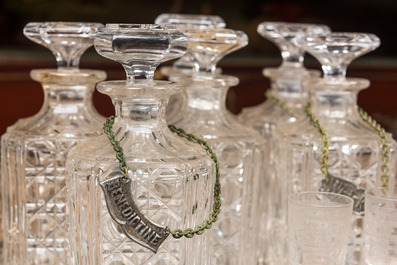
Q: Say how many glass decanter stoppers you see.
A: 6